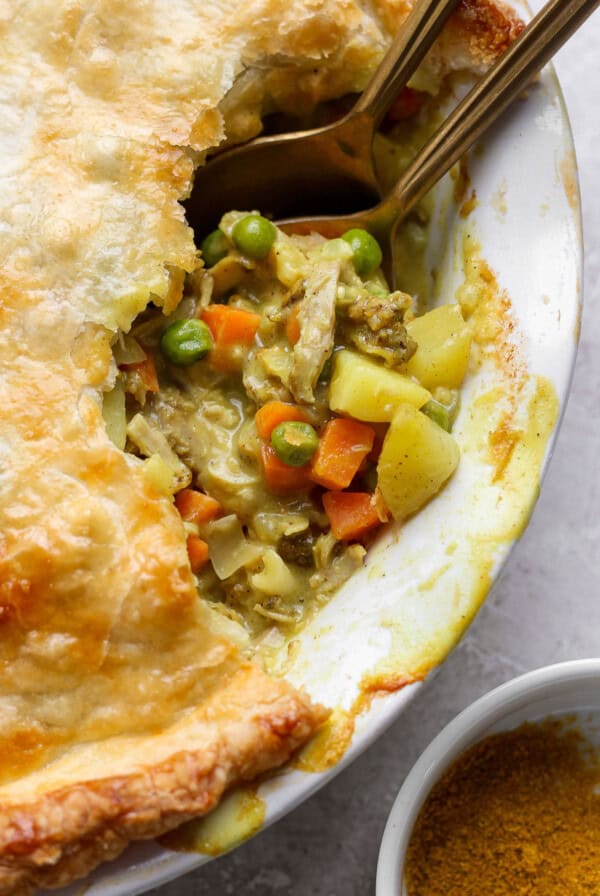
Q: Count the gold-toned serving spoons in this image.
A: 2